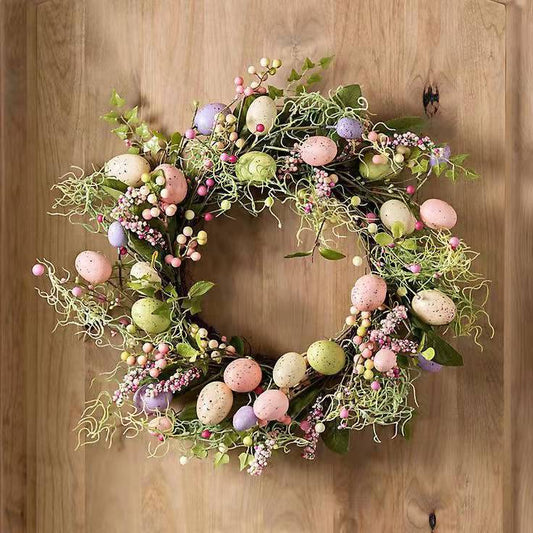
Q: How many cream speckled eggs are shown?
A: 7